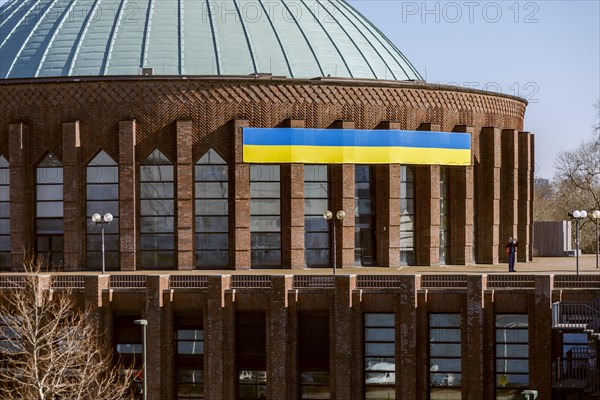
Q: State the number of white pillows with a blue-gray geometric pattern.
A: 0